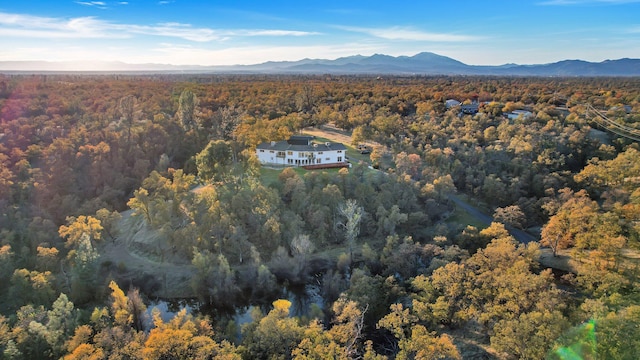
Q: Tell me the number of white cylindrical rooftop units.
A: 2